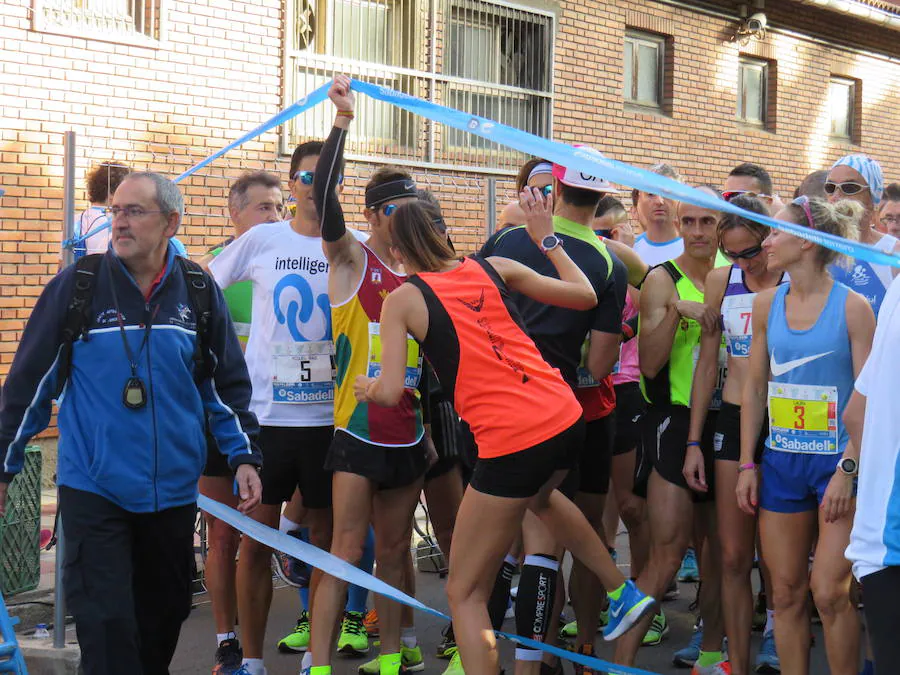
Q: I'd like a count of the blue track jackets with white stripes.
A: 1